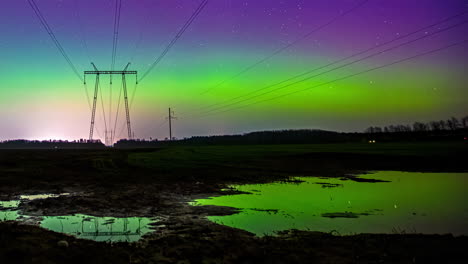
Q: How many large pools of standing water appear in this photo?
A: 2